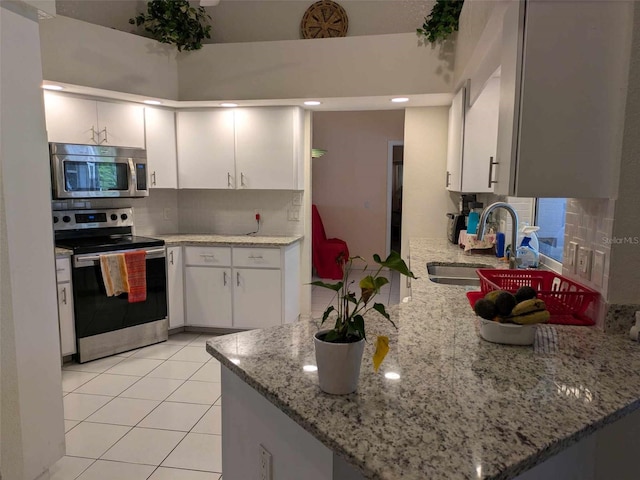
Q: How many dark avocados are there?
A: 3